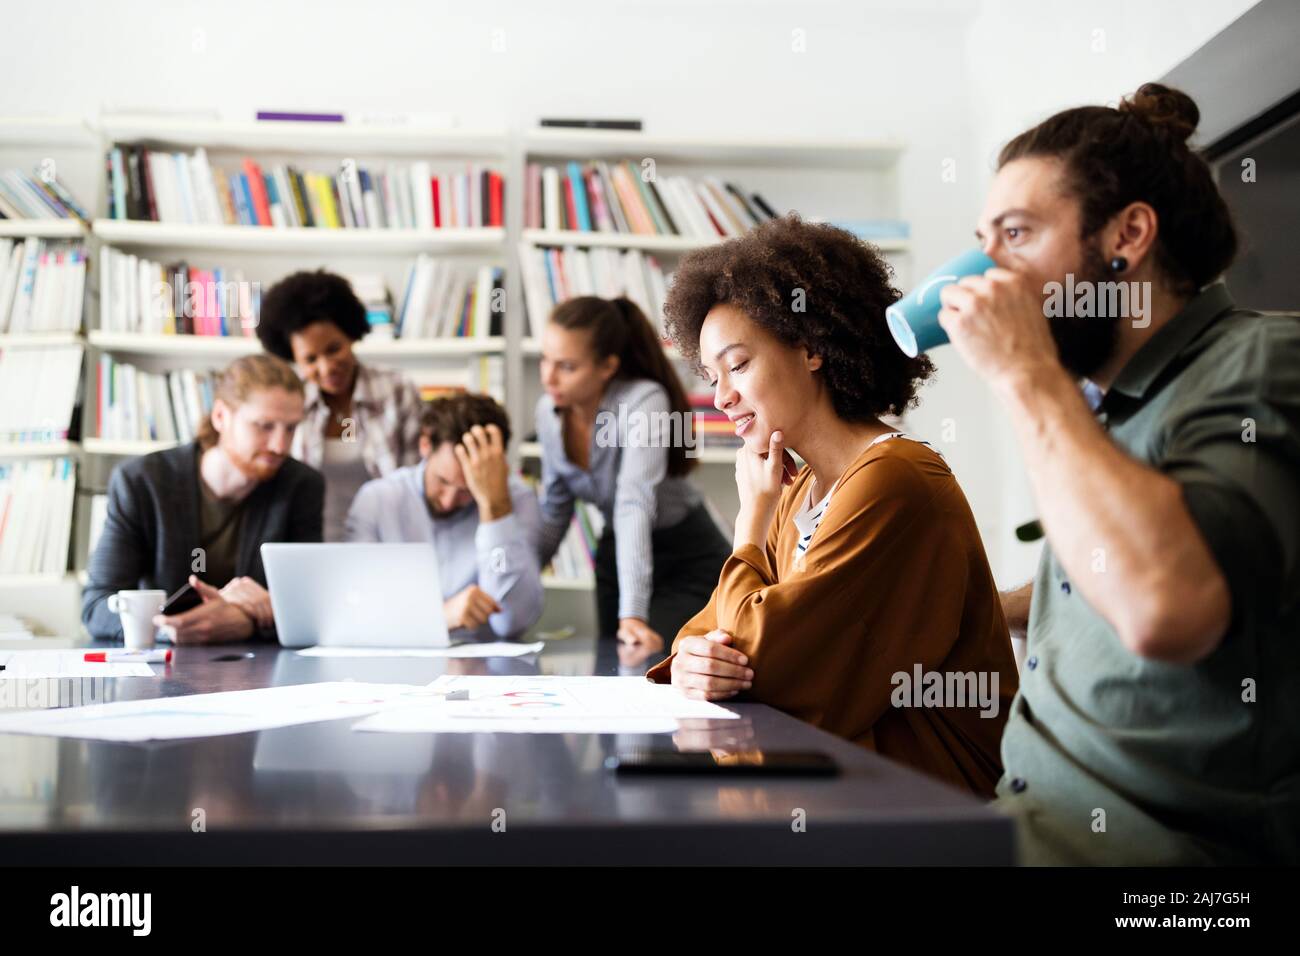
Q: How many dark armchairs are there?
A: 0